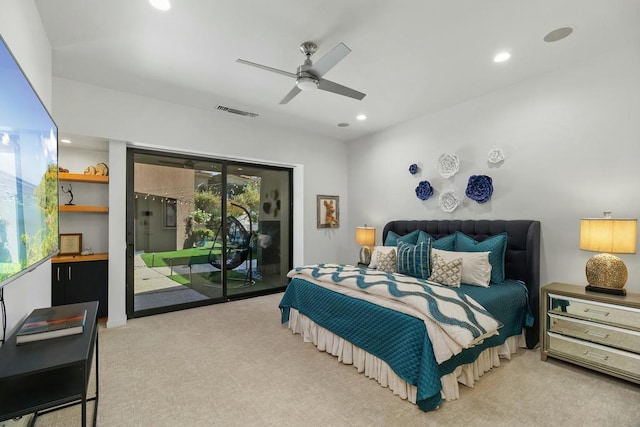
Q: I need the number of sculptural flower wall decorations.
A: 6